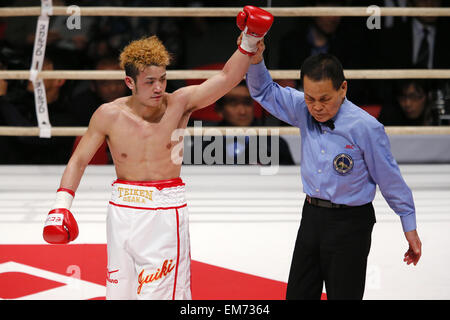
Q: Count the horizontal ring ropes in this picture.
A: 3